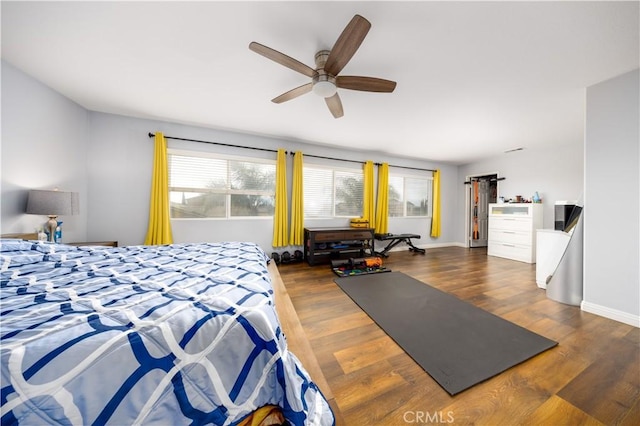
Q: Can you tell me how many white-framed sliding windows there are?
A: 3